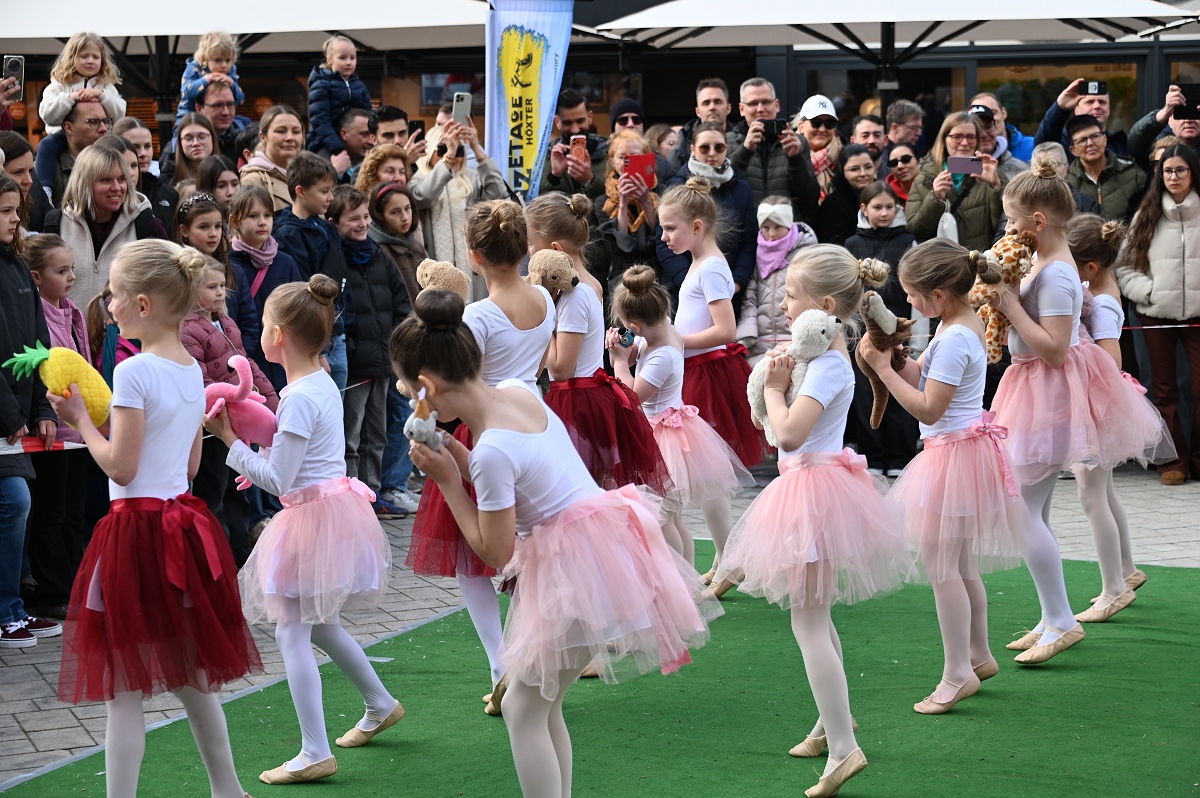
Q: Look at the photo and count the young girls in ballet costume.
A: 11